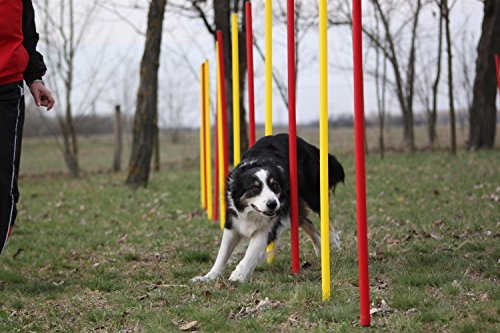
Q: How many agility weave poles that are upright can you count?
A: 12